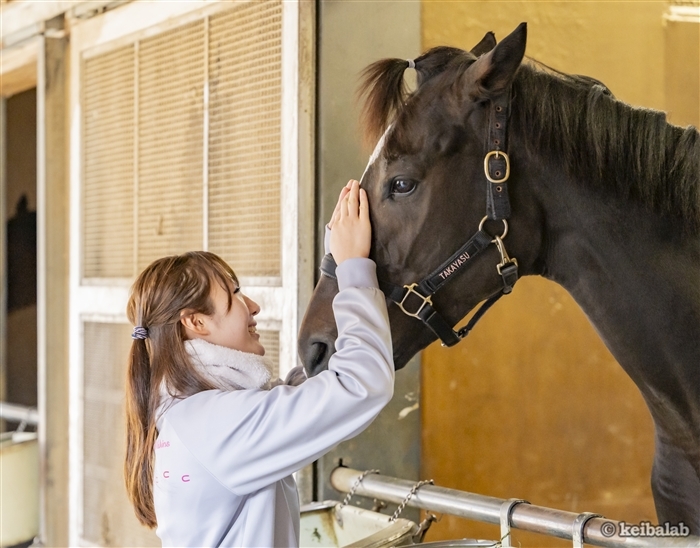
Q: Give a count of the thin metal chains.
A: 2